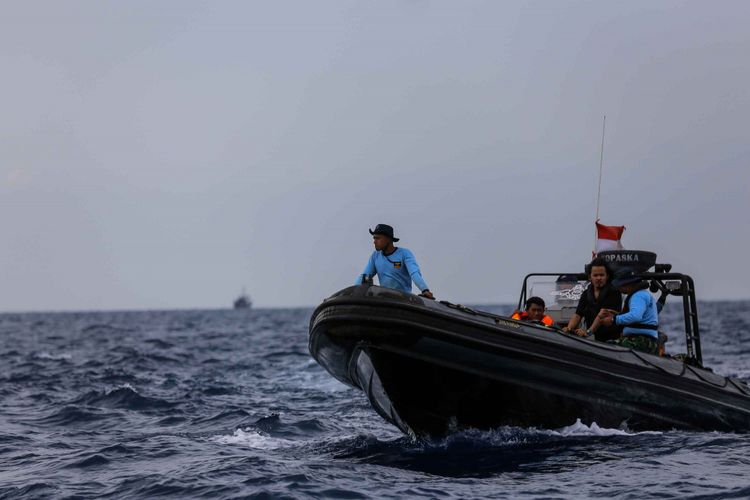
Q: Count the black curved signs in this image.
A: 1